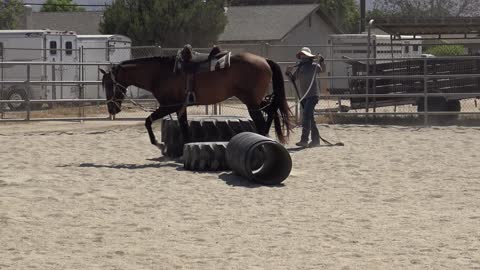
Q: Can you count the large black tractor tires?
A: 2